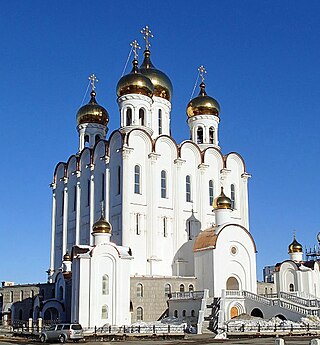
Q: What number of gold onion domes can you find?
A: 8